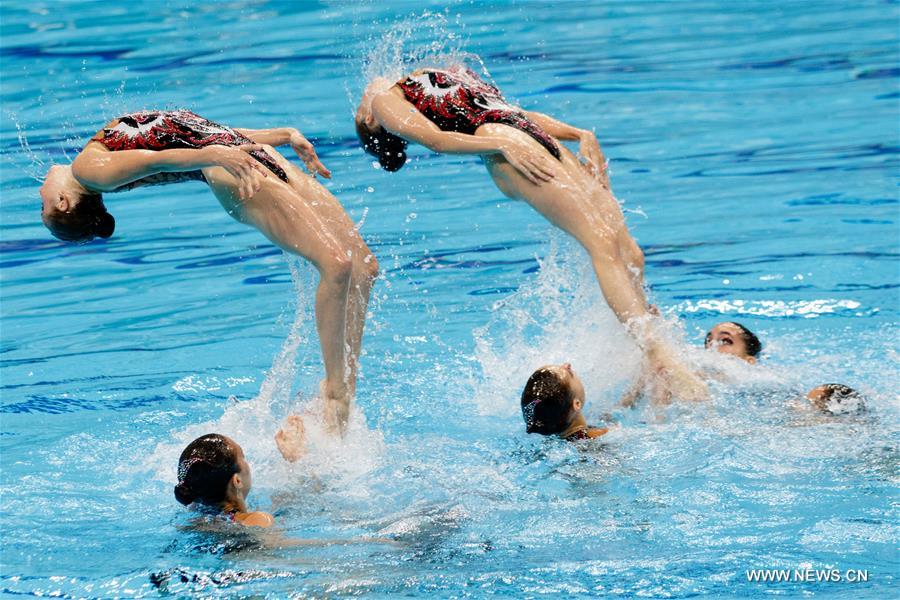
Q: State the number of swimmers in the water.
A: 4